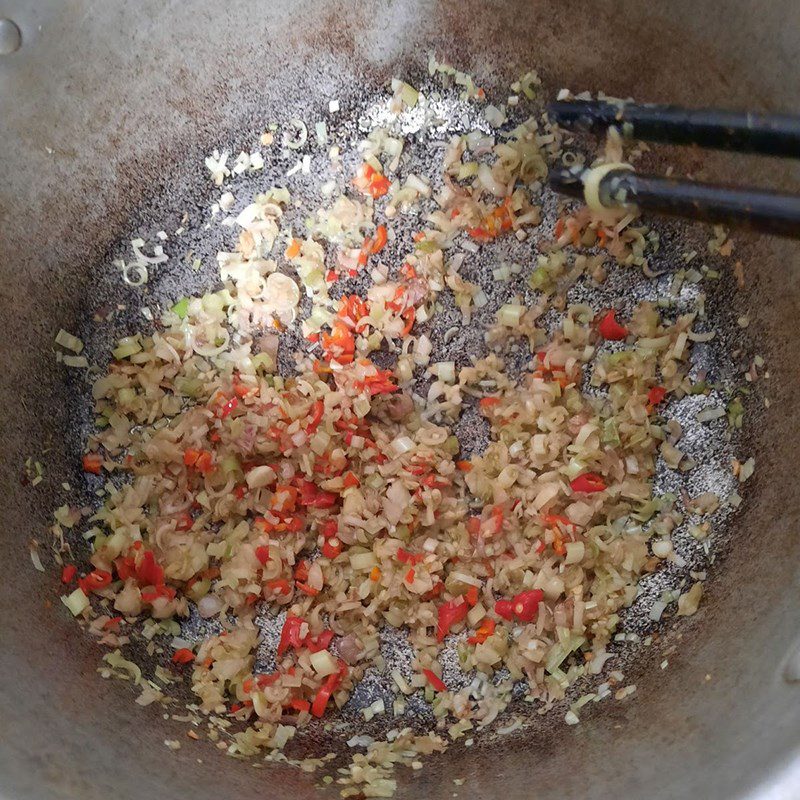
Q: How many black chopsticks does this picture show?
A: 2